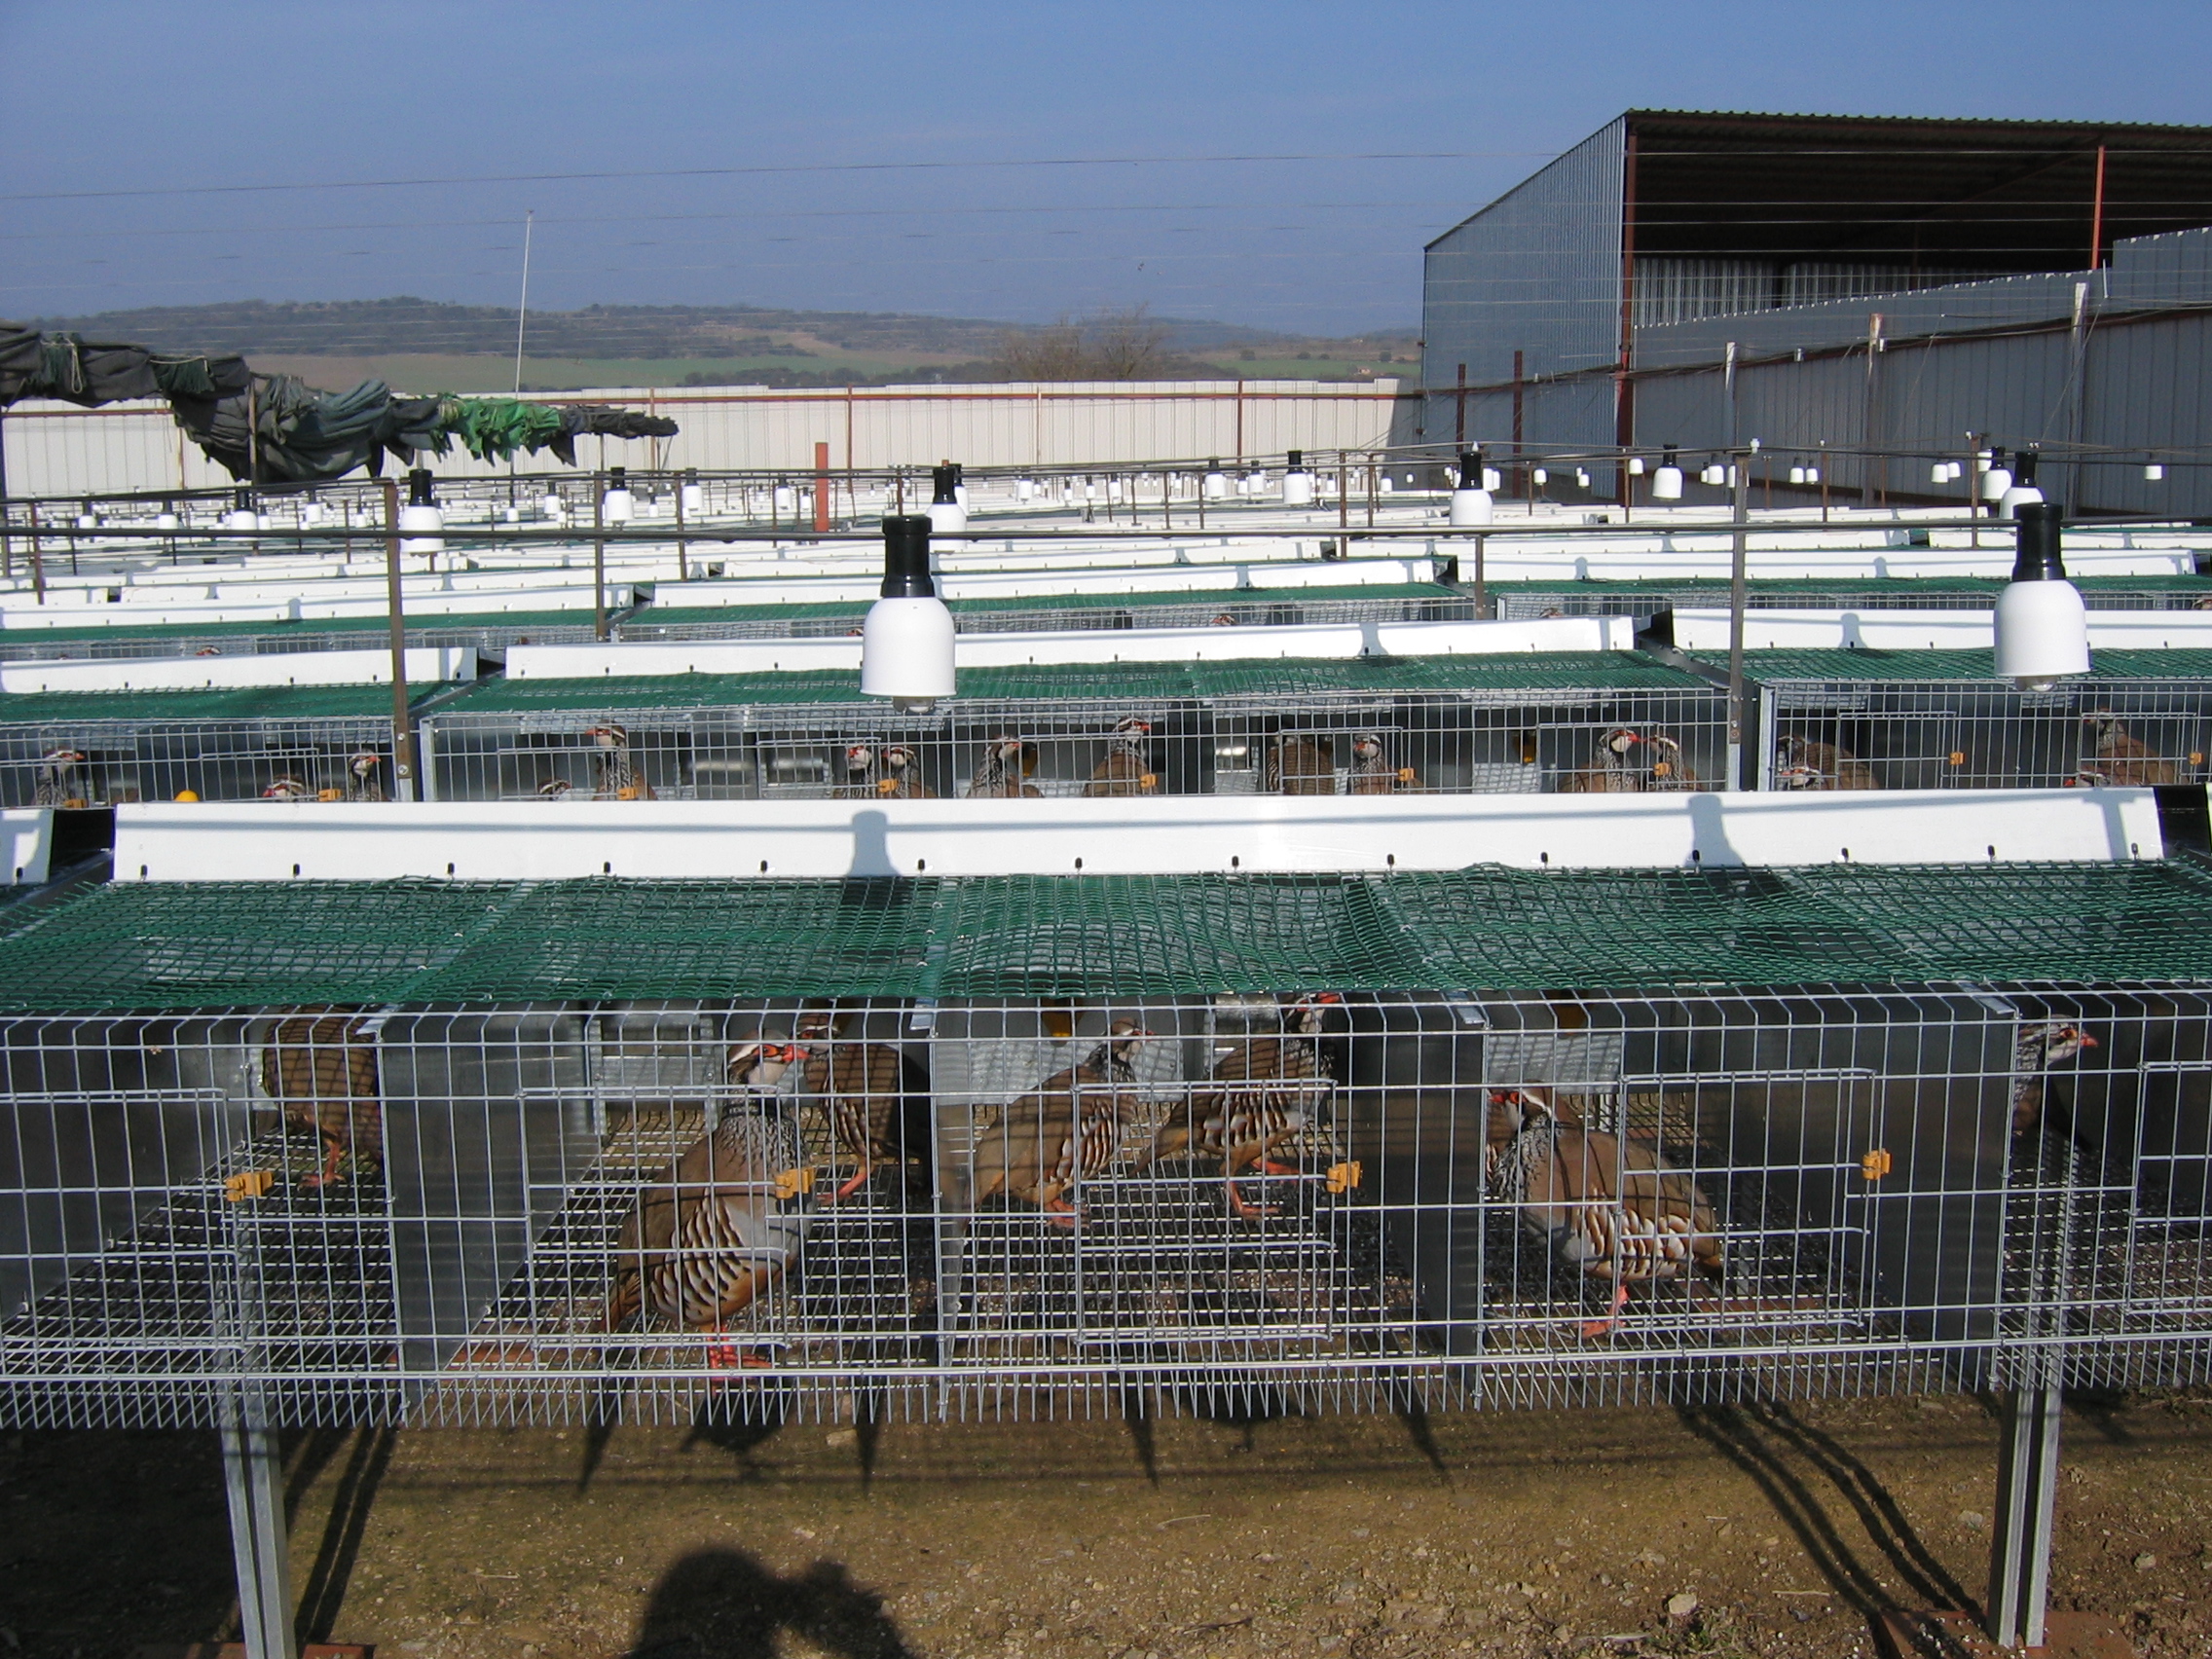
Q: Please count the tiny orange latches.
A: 13